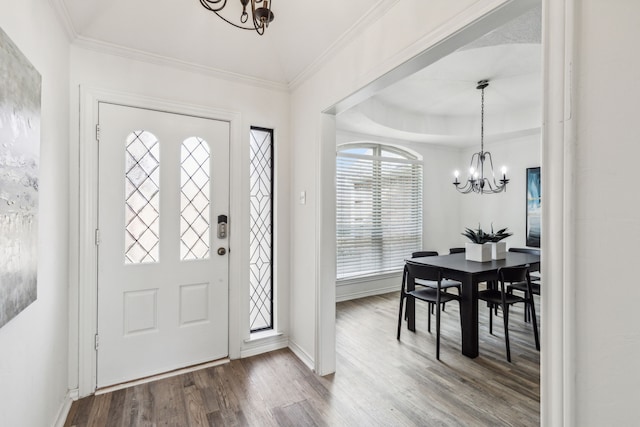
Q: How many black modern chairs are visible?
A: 6